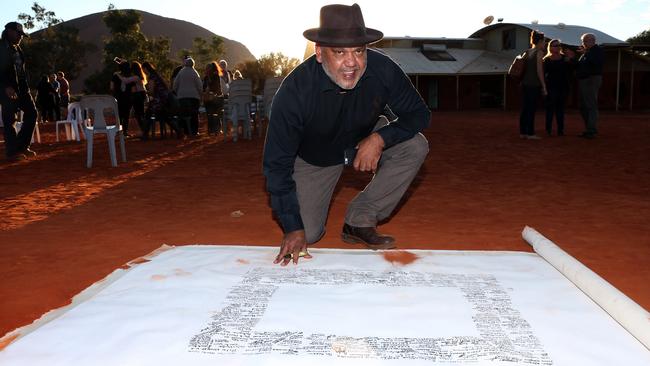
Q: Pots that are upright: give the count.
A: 0